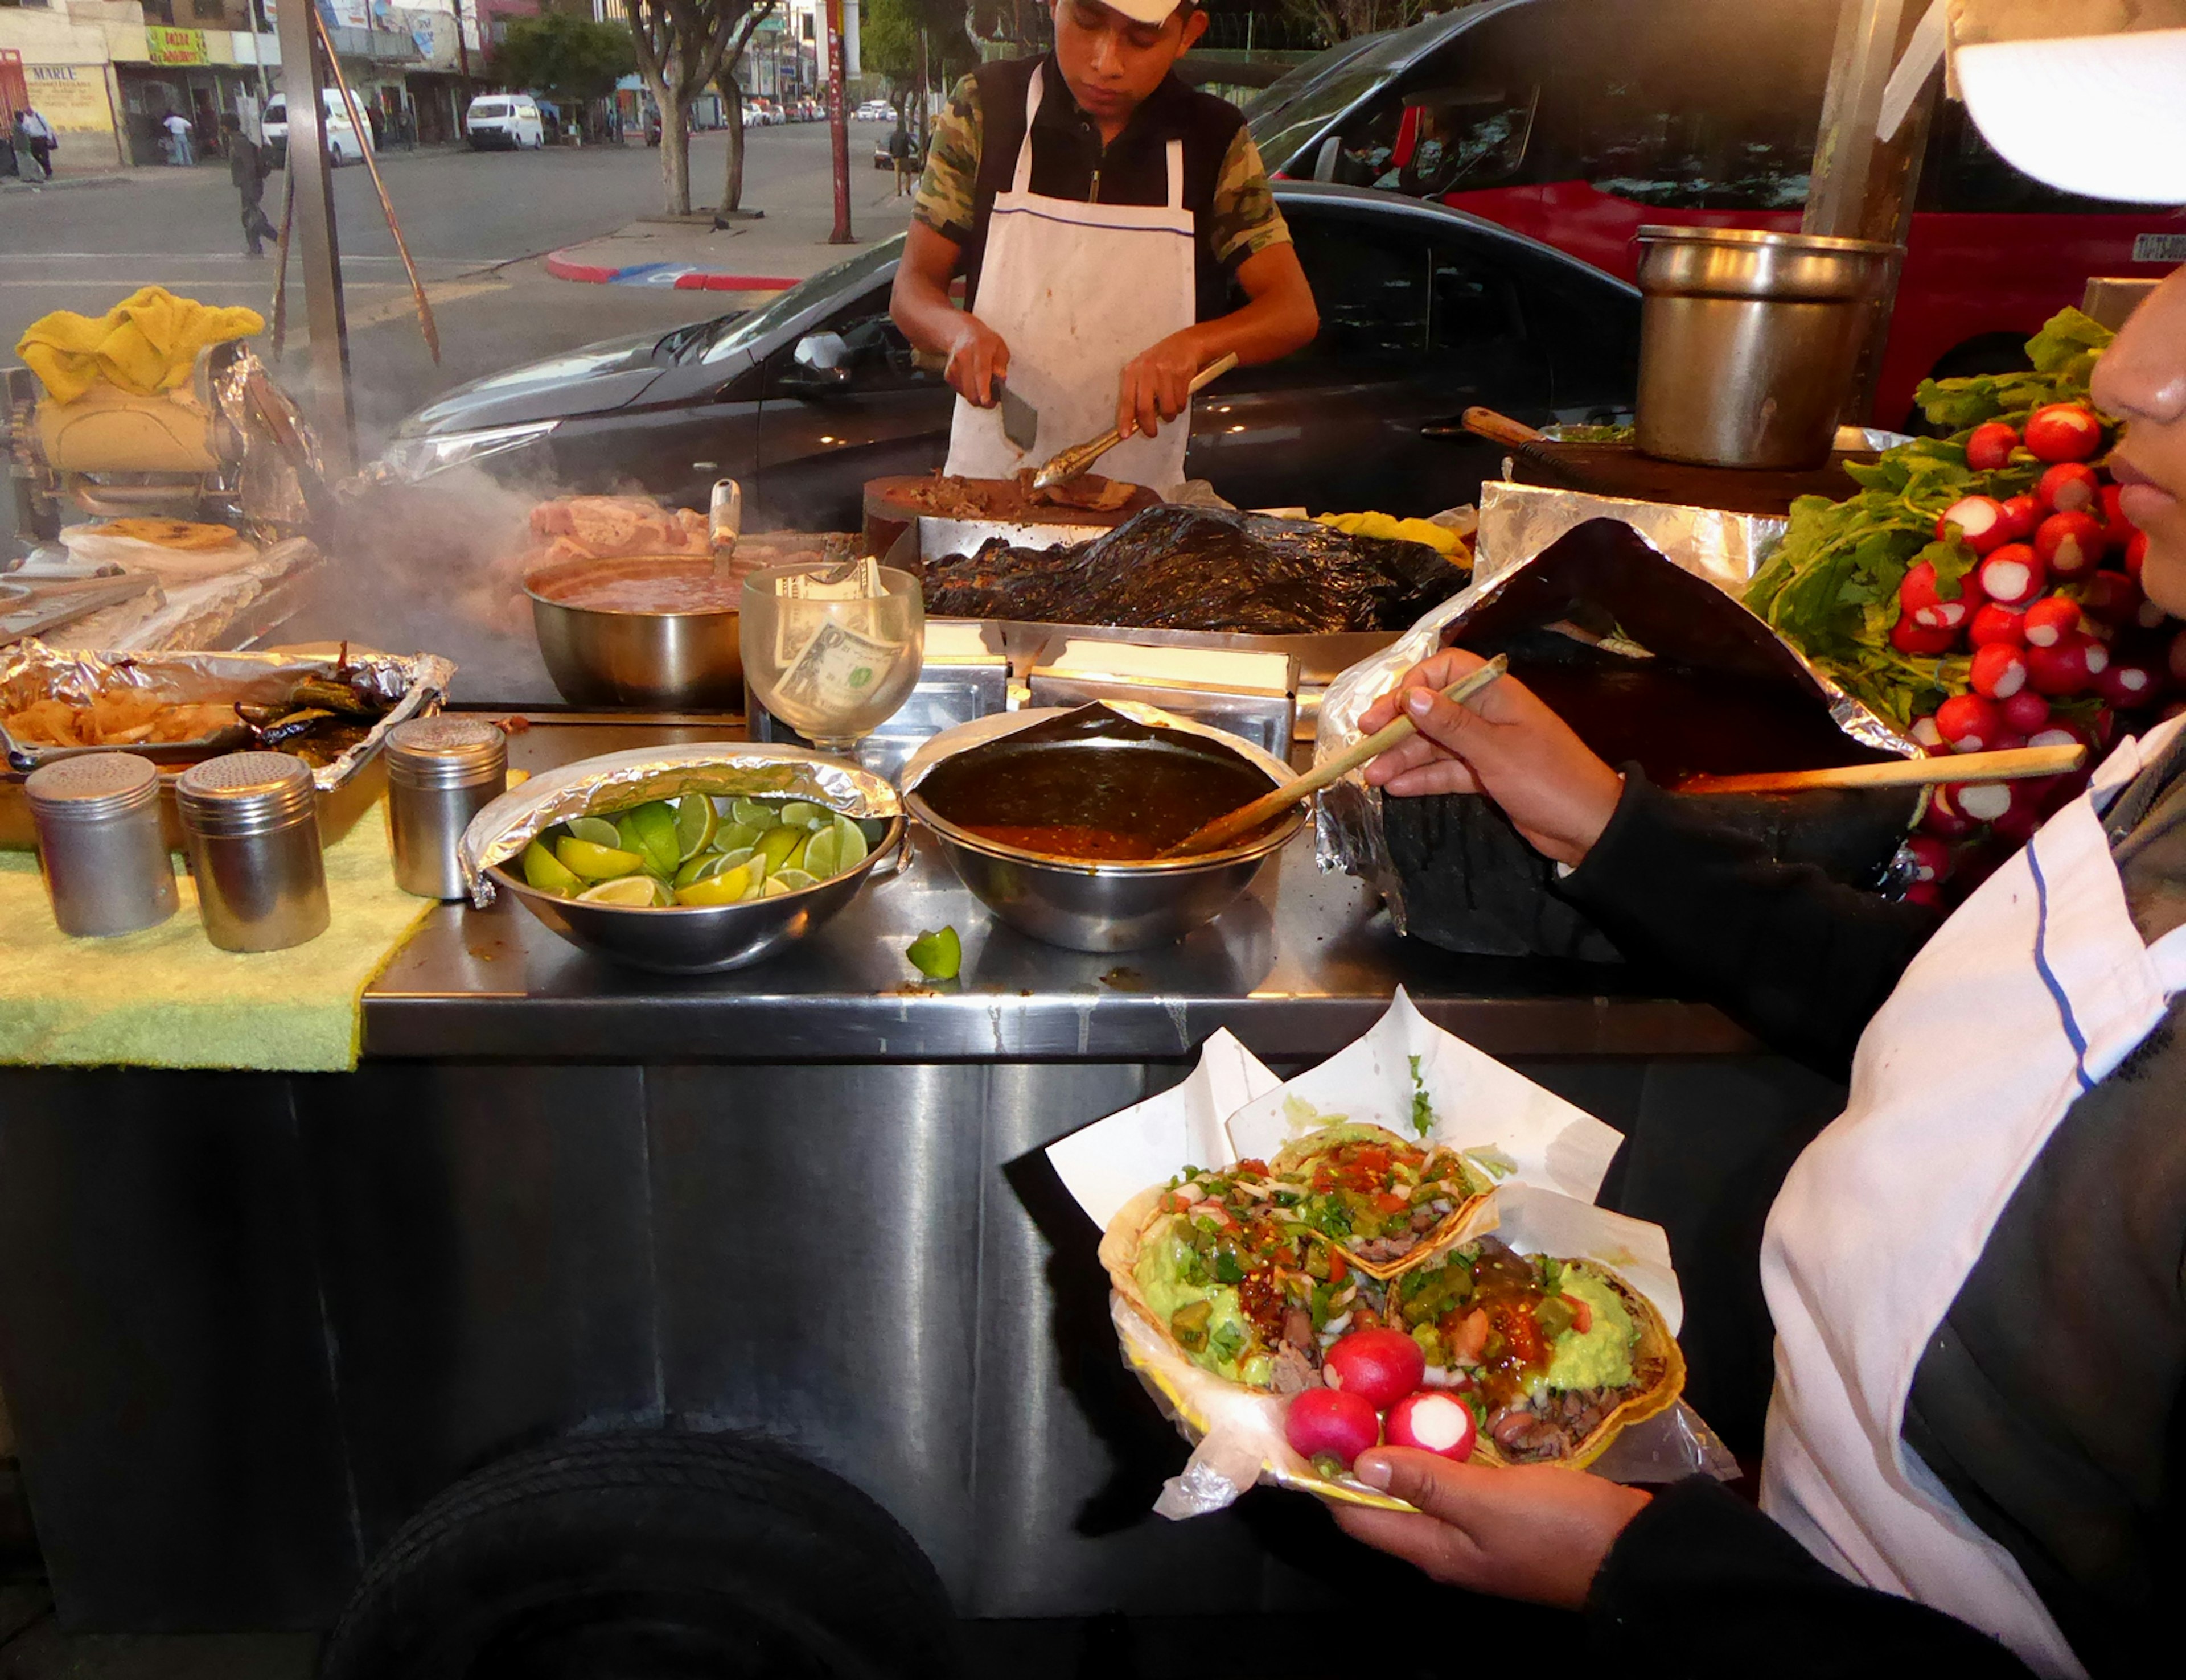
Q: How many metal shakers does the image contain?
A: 3